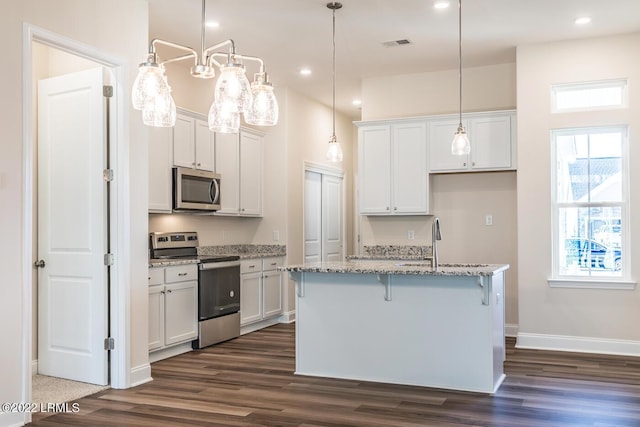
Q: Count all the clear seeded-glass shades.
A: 7